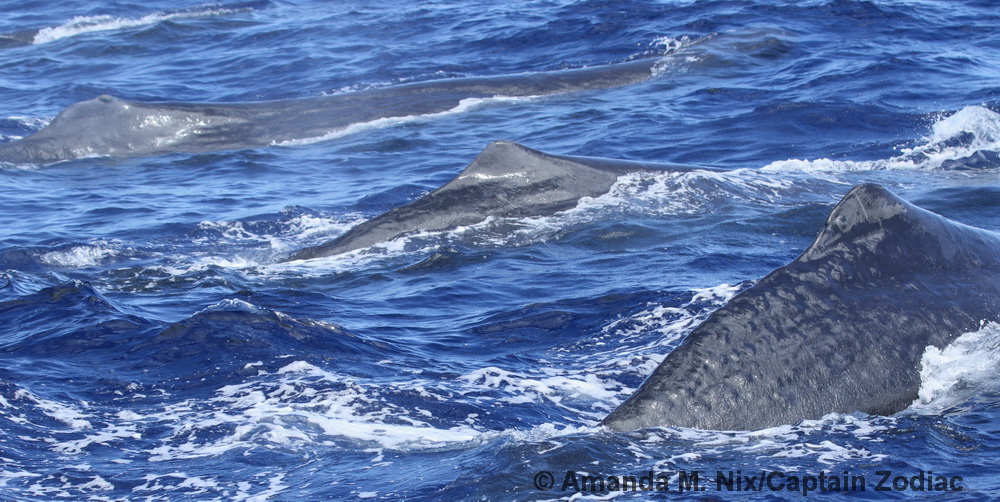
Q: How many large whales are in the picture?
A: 3